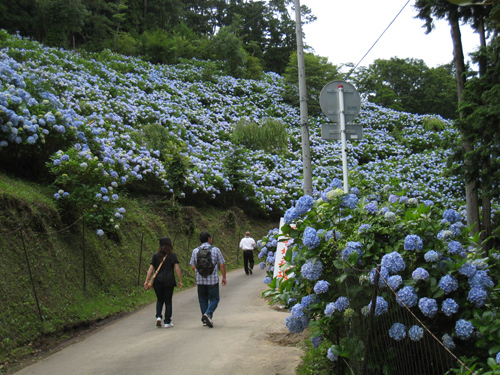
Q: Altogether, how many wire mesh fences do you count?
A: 1